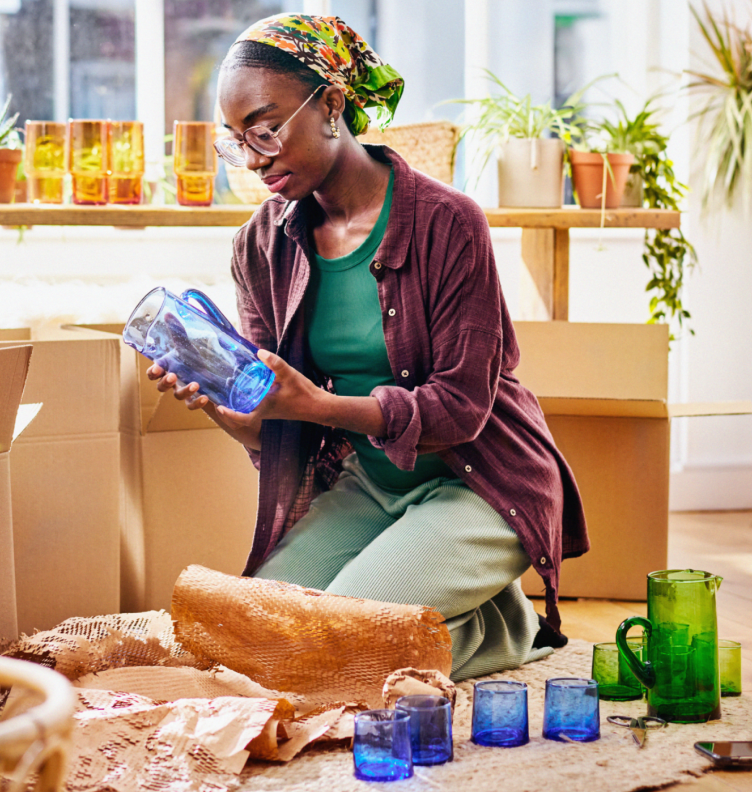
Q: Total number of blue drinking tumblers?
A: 4